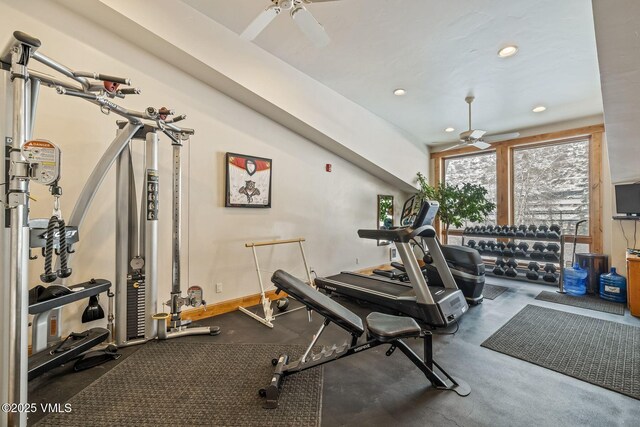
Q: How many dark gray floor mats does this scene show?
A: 4